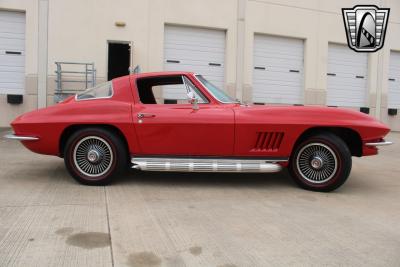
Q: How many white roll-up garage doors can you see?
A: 5